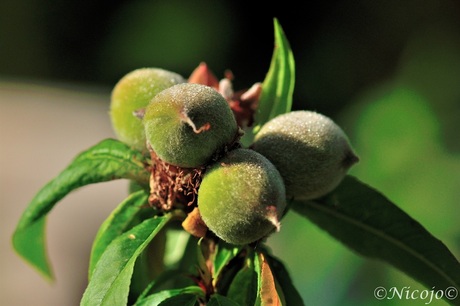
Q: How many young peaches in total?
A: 4